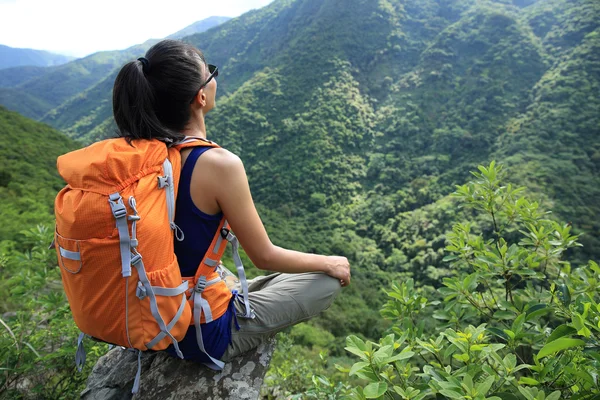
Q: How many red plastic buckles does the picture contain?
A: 0